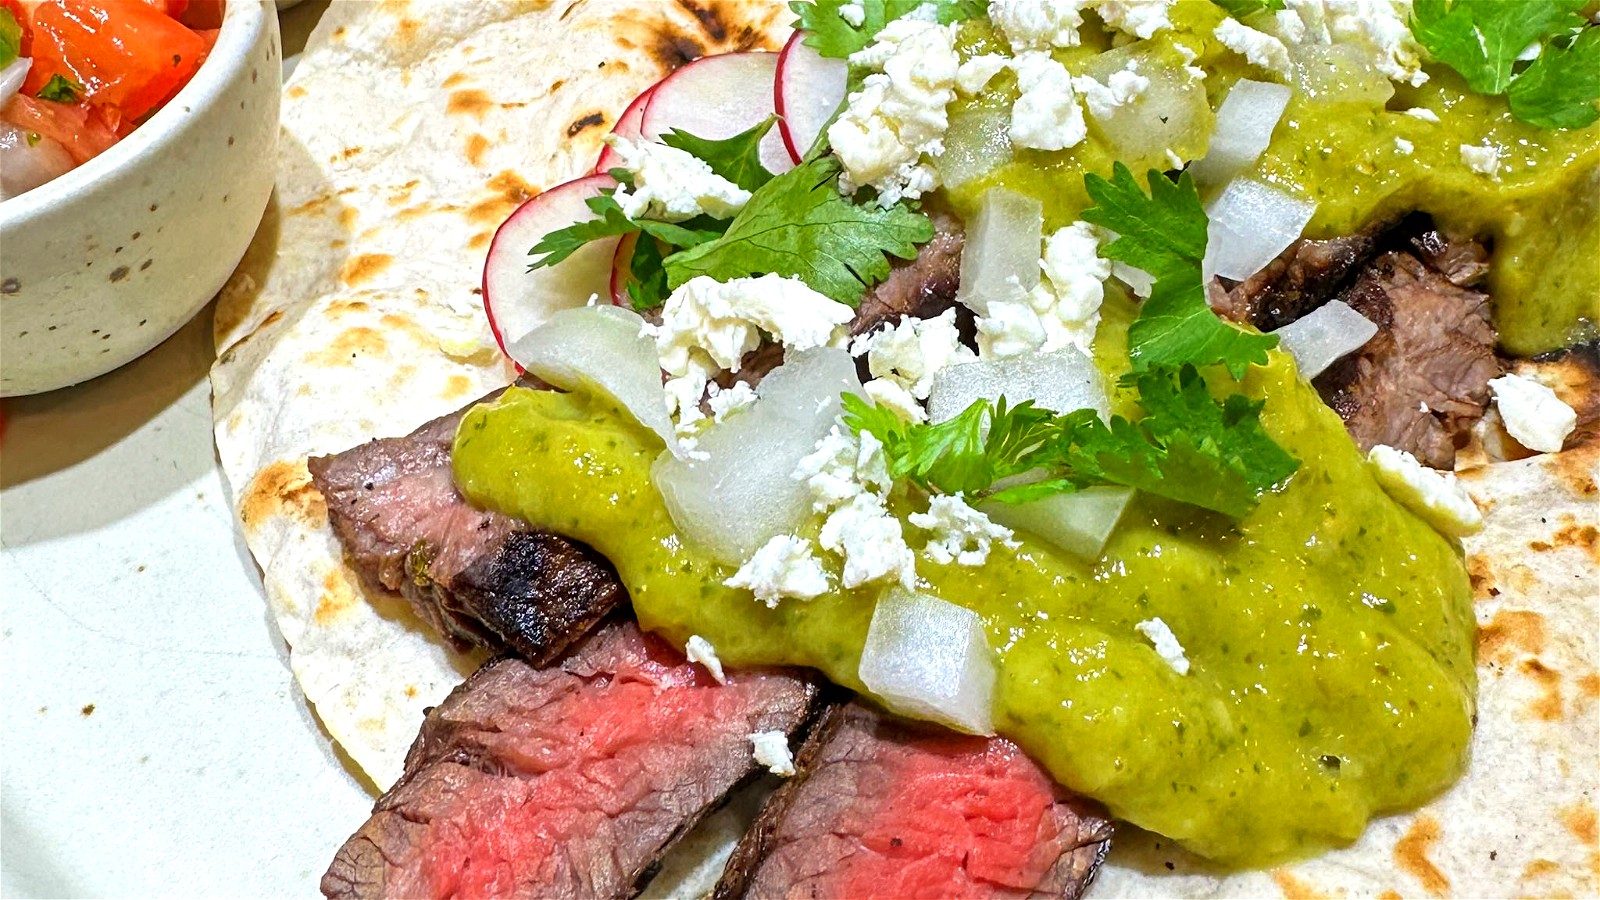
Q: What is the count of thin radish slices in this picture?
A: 5